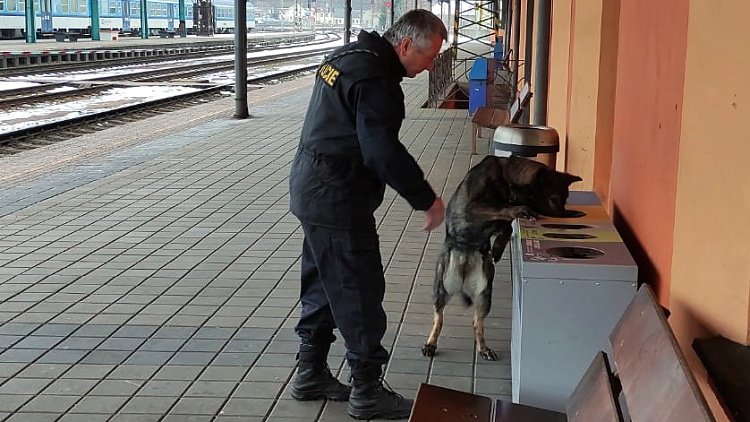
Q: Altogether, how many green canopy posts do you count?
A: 4